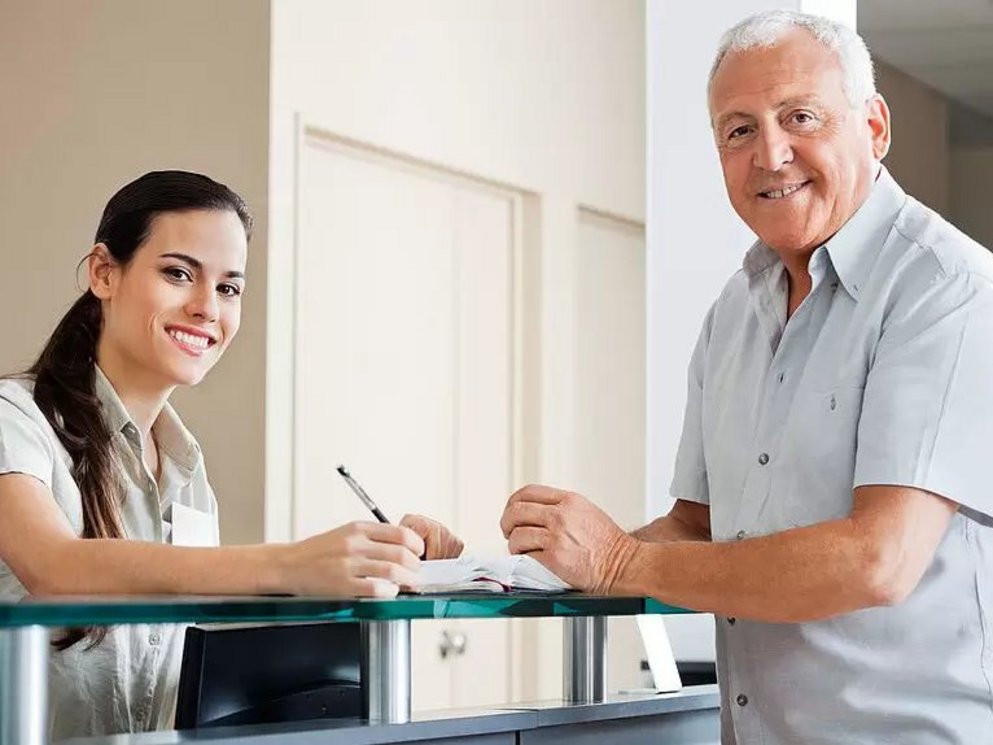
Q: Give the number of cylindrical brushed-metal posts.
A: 3